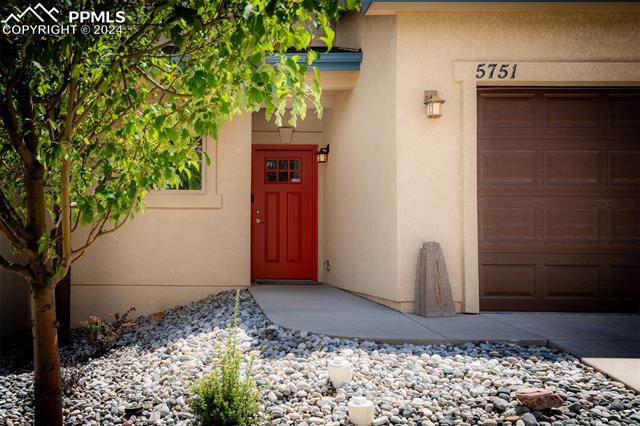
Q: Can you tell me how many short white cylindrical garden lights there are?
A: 2